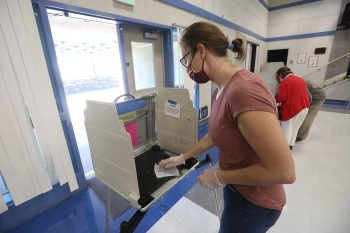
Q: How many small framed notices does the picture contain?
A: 2